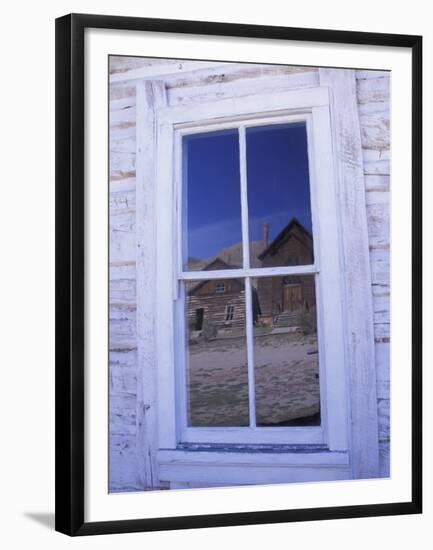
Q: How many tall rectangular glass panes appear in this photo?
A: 4